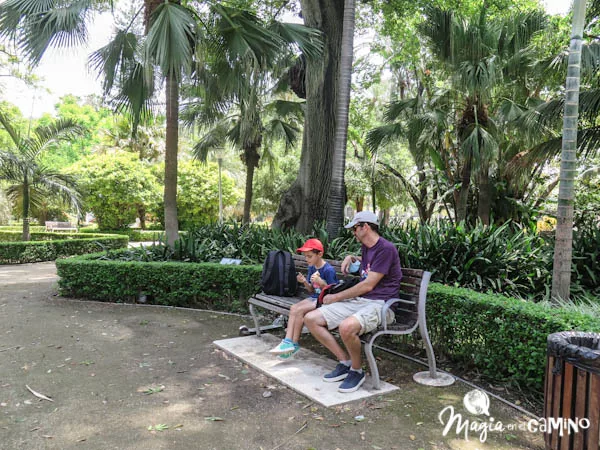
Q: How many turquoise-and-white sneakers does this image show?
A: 2